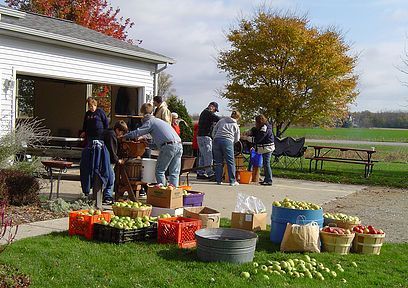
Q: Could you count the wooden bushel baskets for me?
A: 4